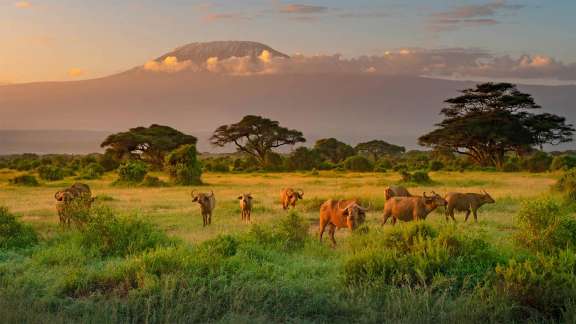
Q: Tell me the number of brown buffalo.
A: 8